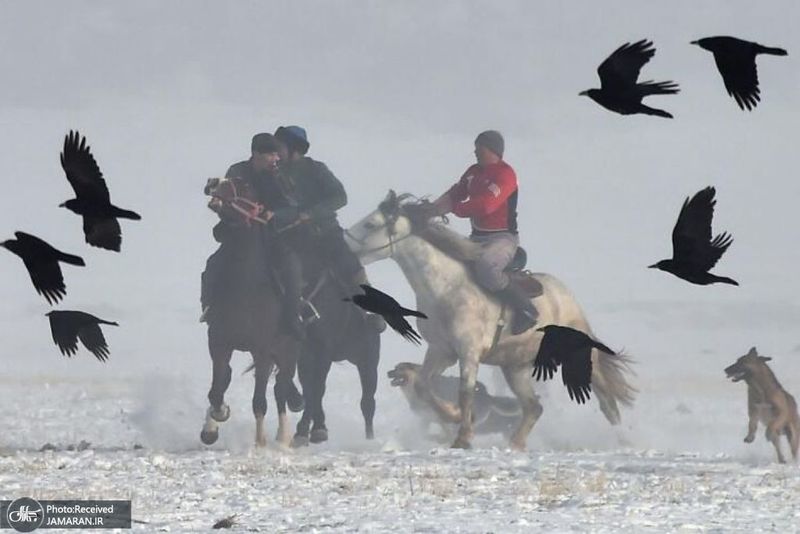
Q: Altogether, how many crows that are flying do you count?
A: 8